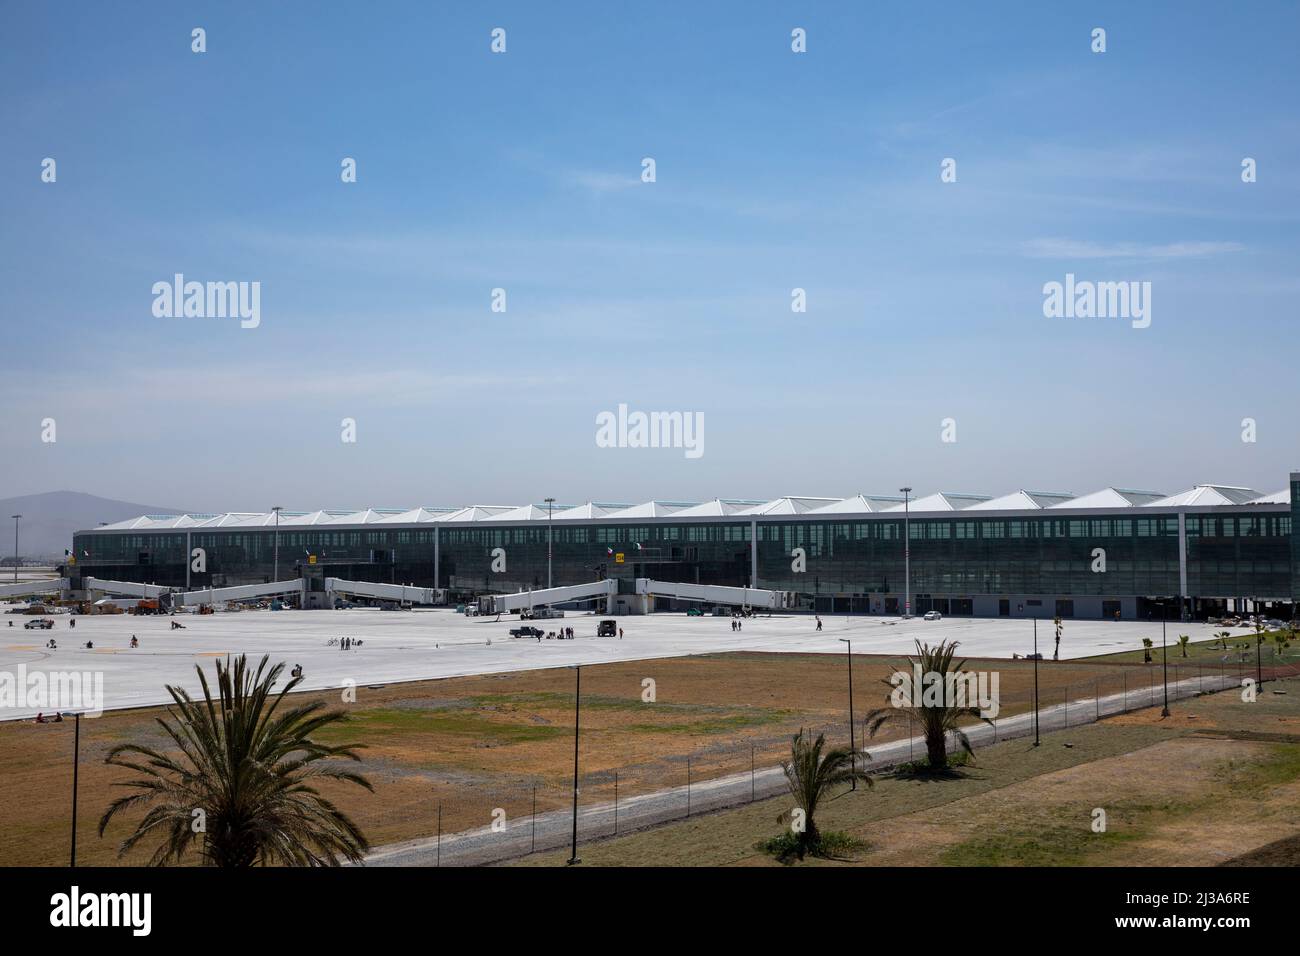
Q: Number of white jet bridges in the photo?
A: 6